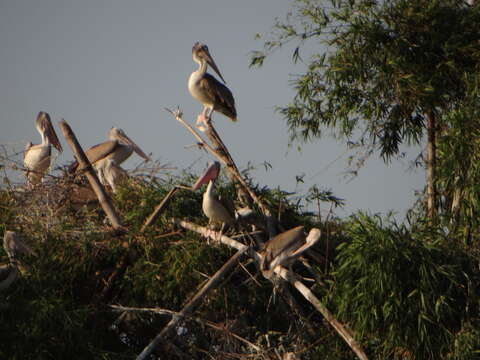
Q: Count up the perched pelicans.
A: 6